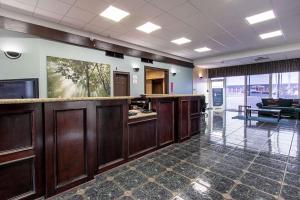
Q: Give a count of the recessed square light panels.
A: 6